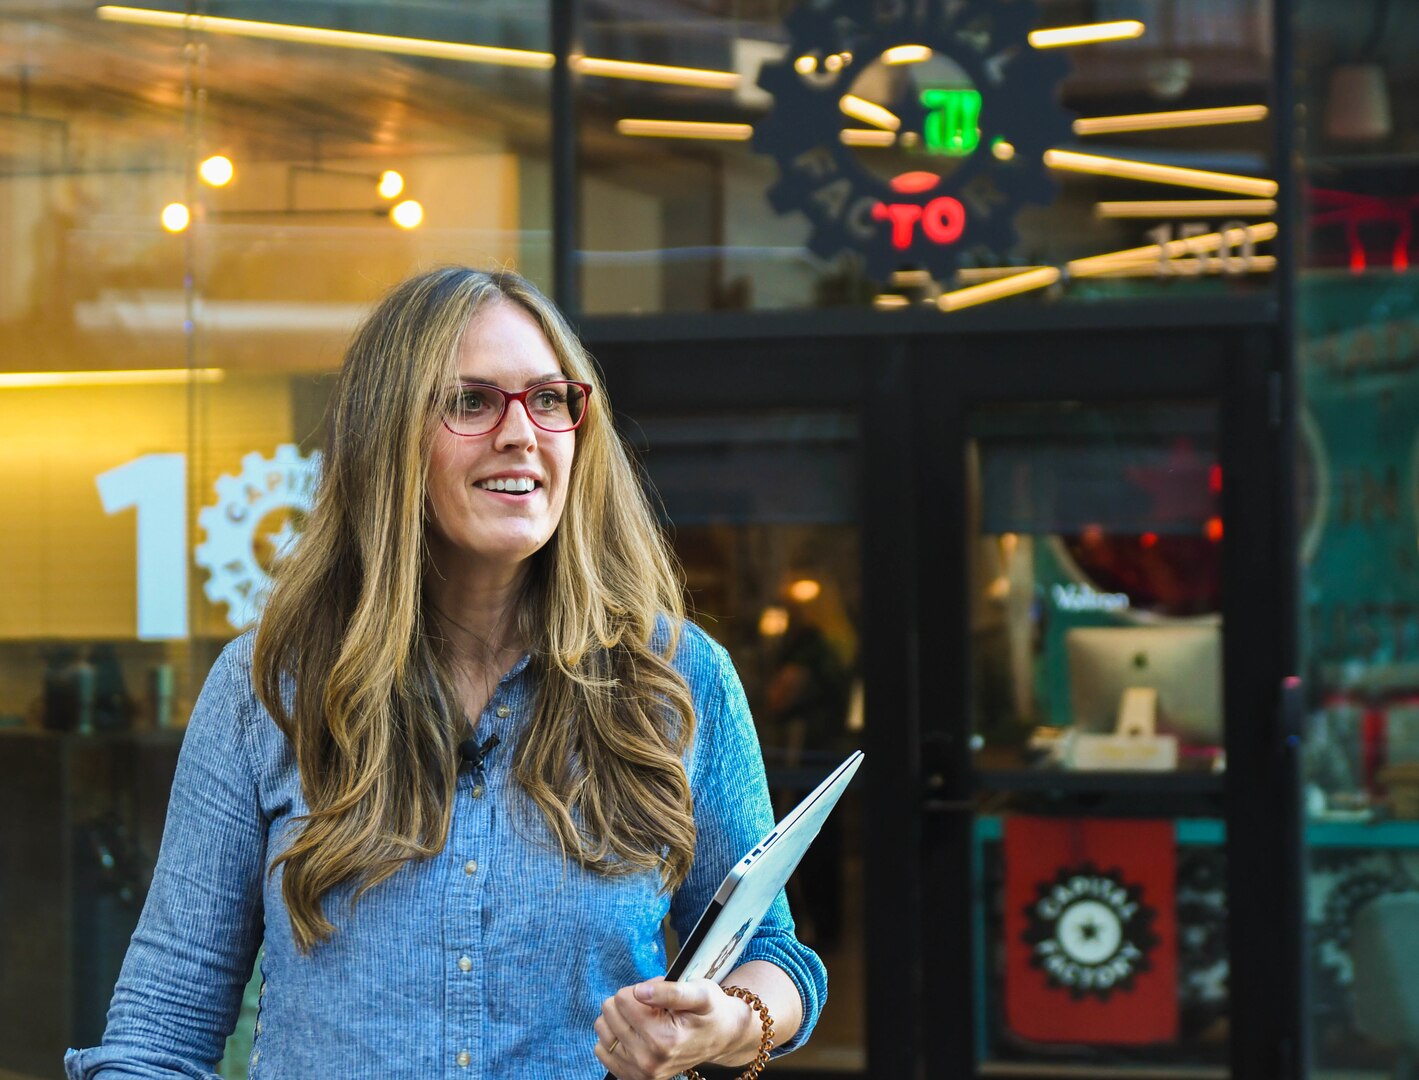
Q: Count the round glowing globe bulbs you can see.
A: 4